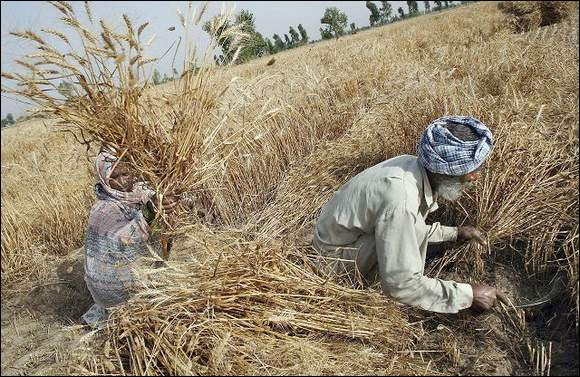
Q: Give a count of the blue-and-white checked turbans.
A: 1